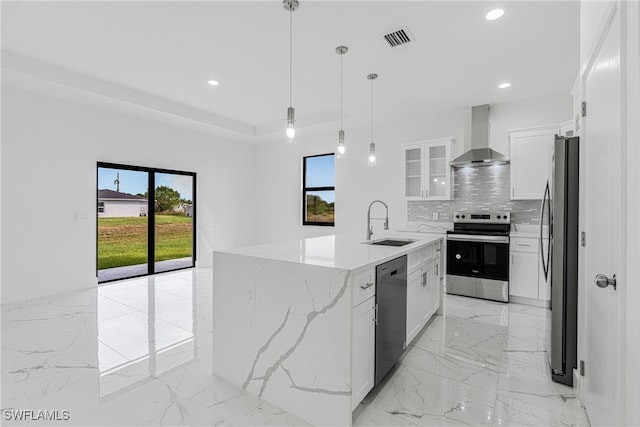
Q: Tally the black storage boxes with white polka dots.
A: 0